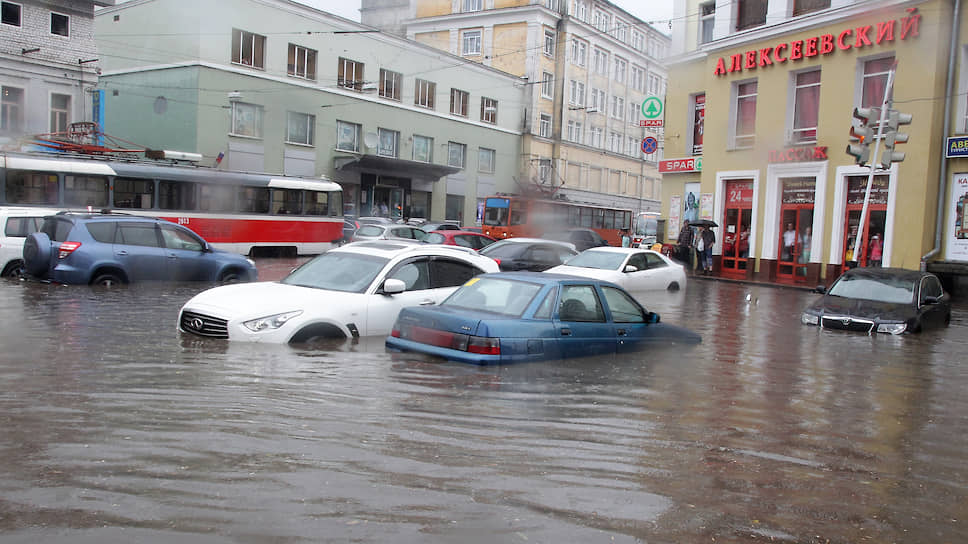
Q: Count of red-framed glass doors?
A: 3